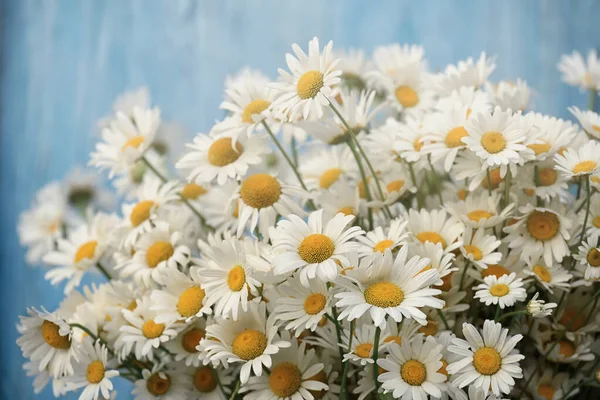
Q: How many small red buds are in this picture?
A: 0